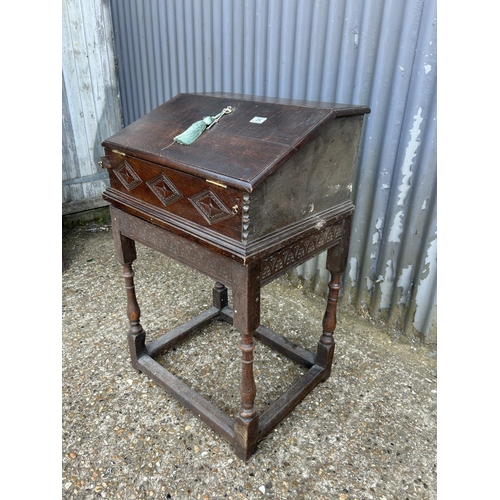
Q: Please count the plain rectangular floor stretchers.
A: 4